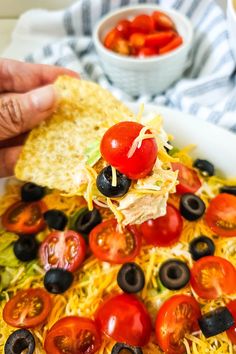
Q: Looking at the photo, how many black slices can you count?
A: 15